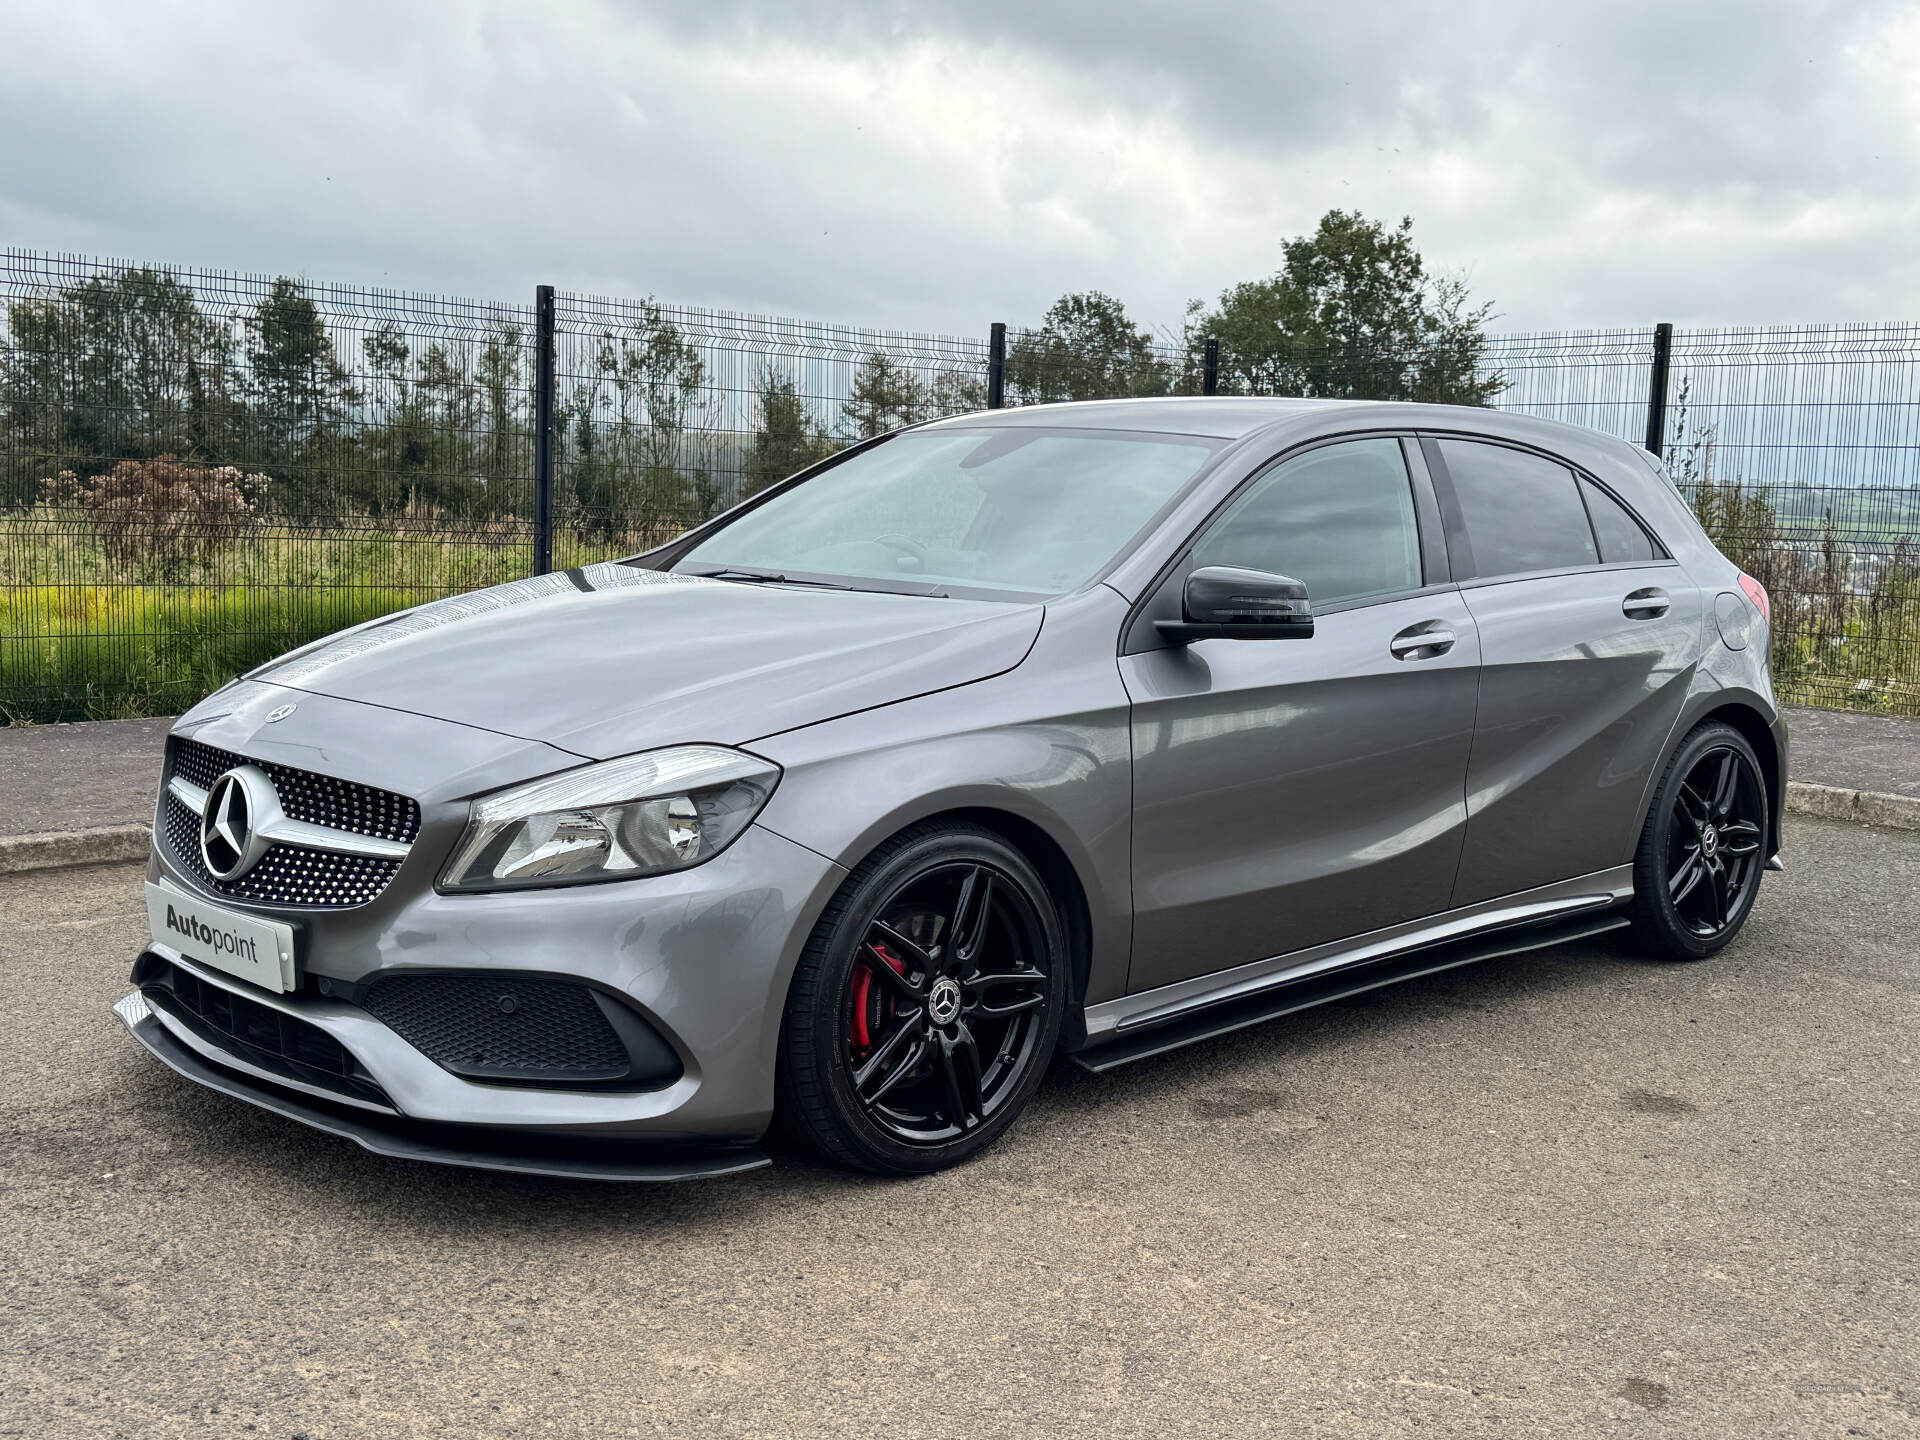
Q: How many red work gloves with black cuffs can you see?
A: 0